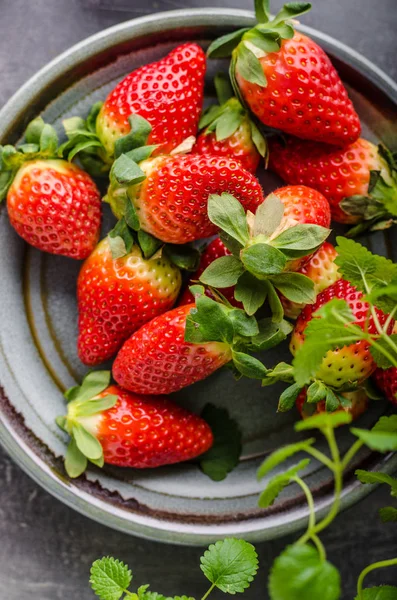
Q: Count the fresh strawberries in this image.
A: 15